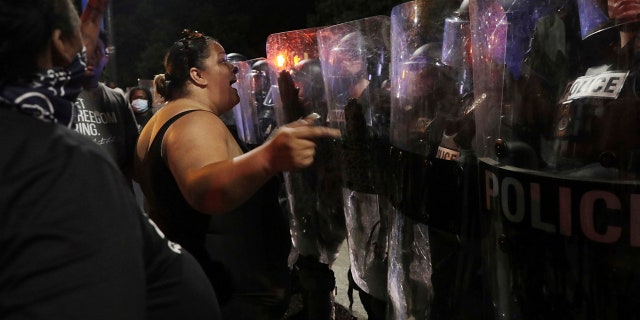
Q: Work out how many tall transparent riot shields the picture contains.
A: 5